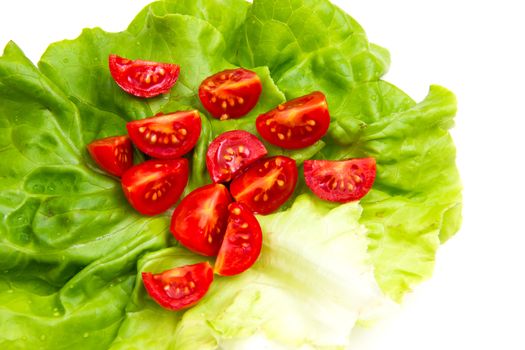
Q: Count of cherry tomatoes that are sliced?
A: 12